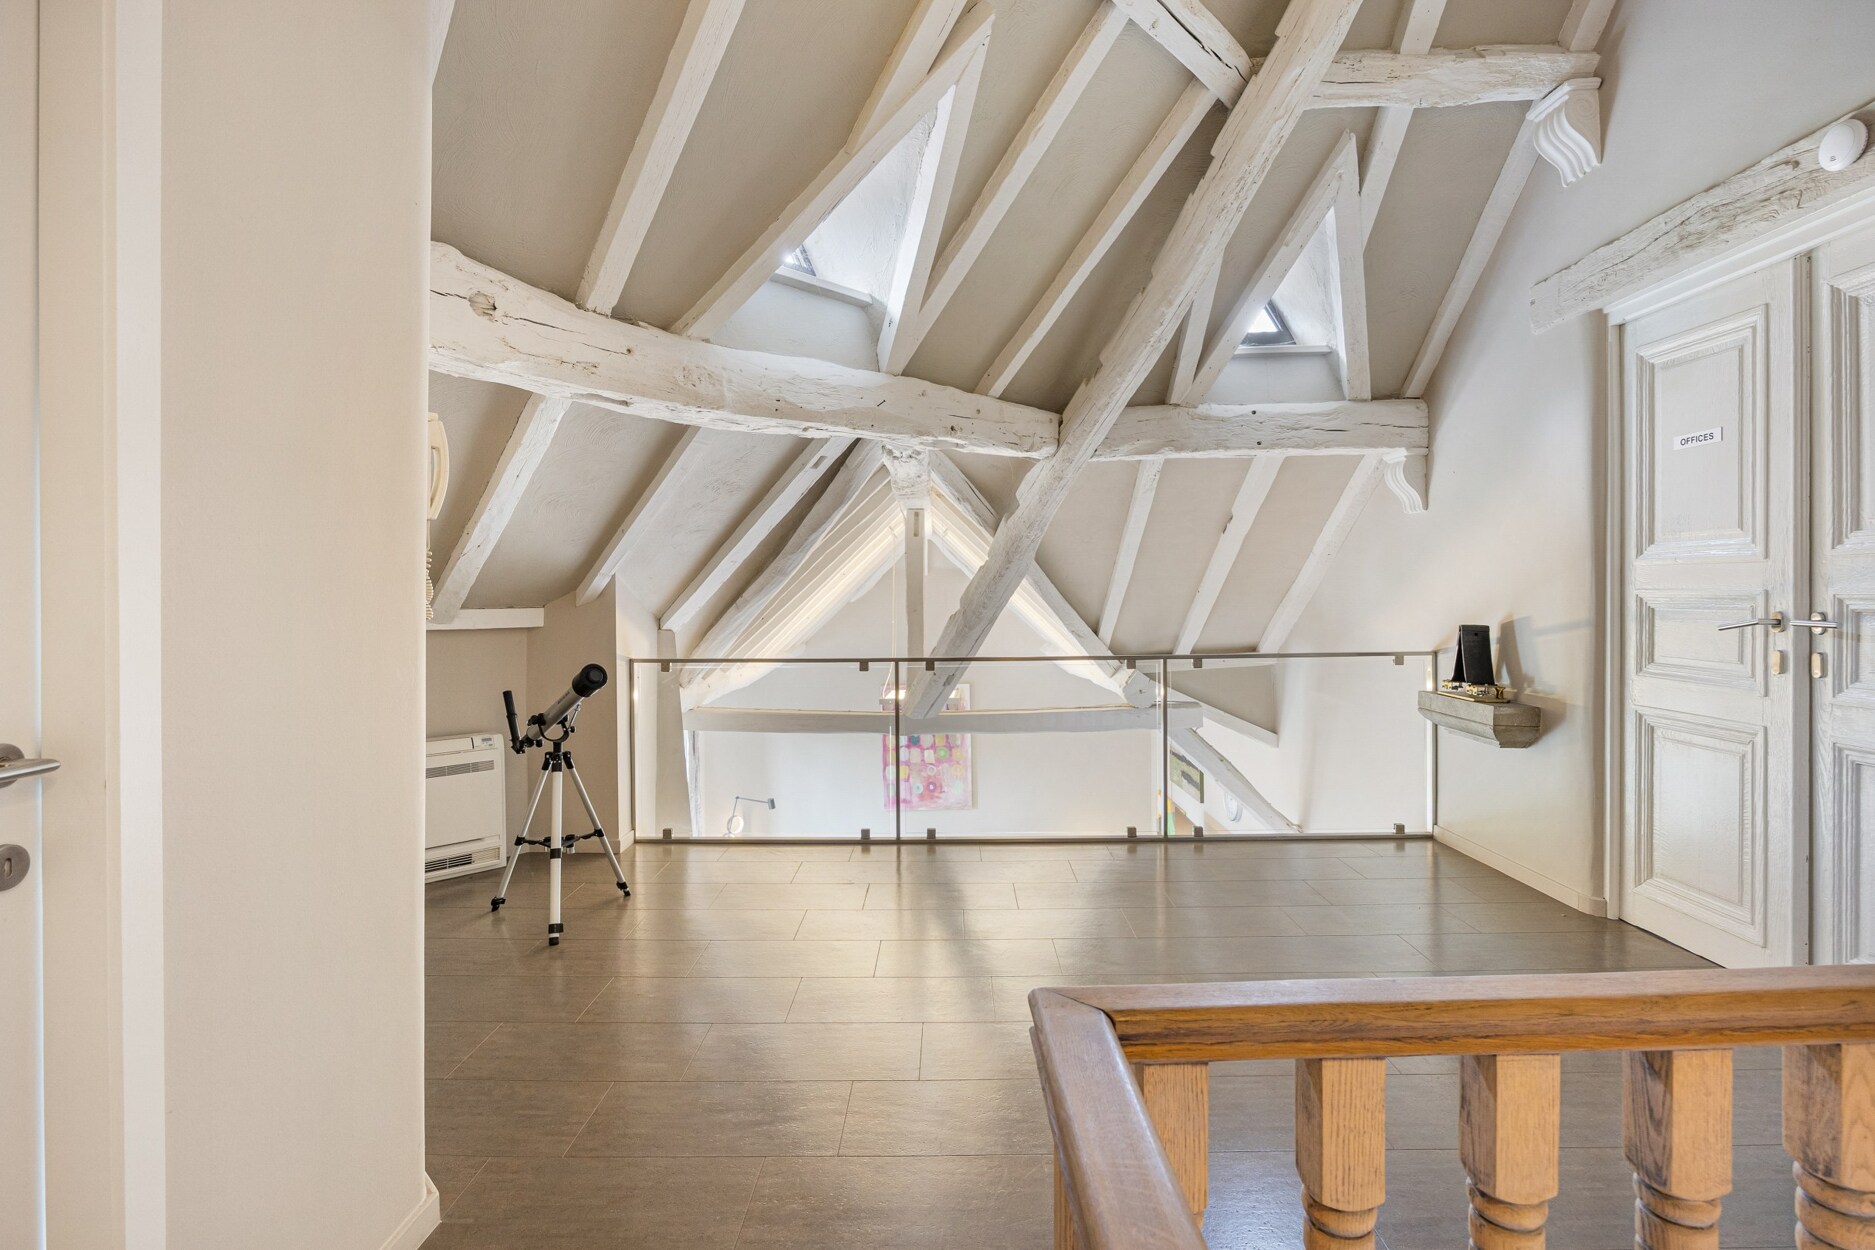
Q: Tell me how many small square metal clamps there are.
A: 12